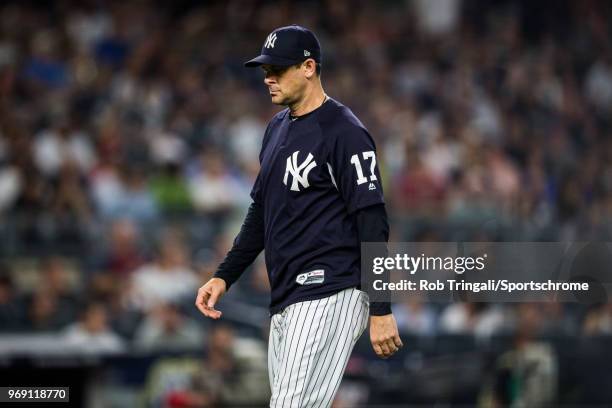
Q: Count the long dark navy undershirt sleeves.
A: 2